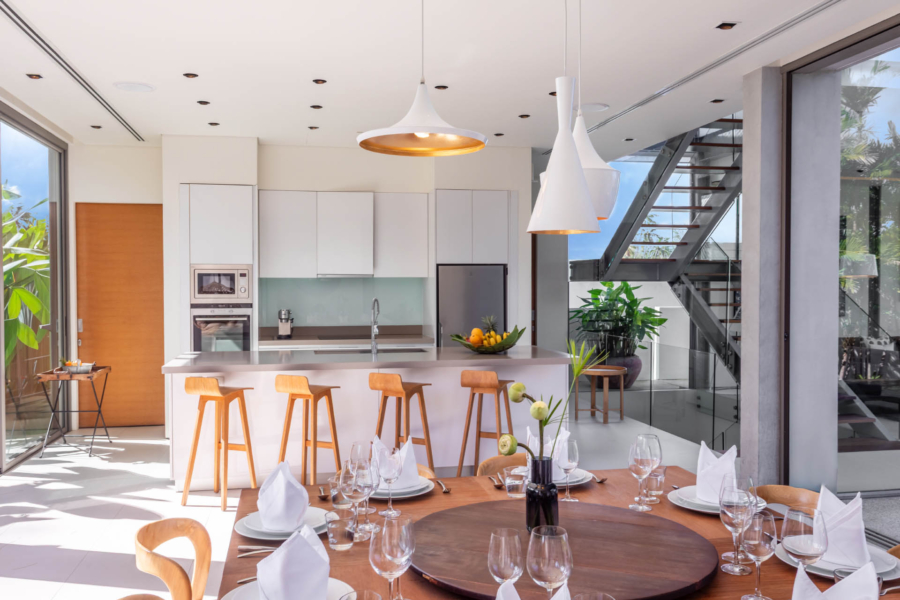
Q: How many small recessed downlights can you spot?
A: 15